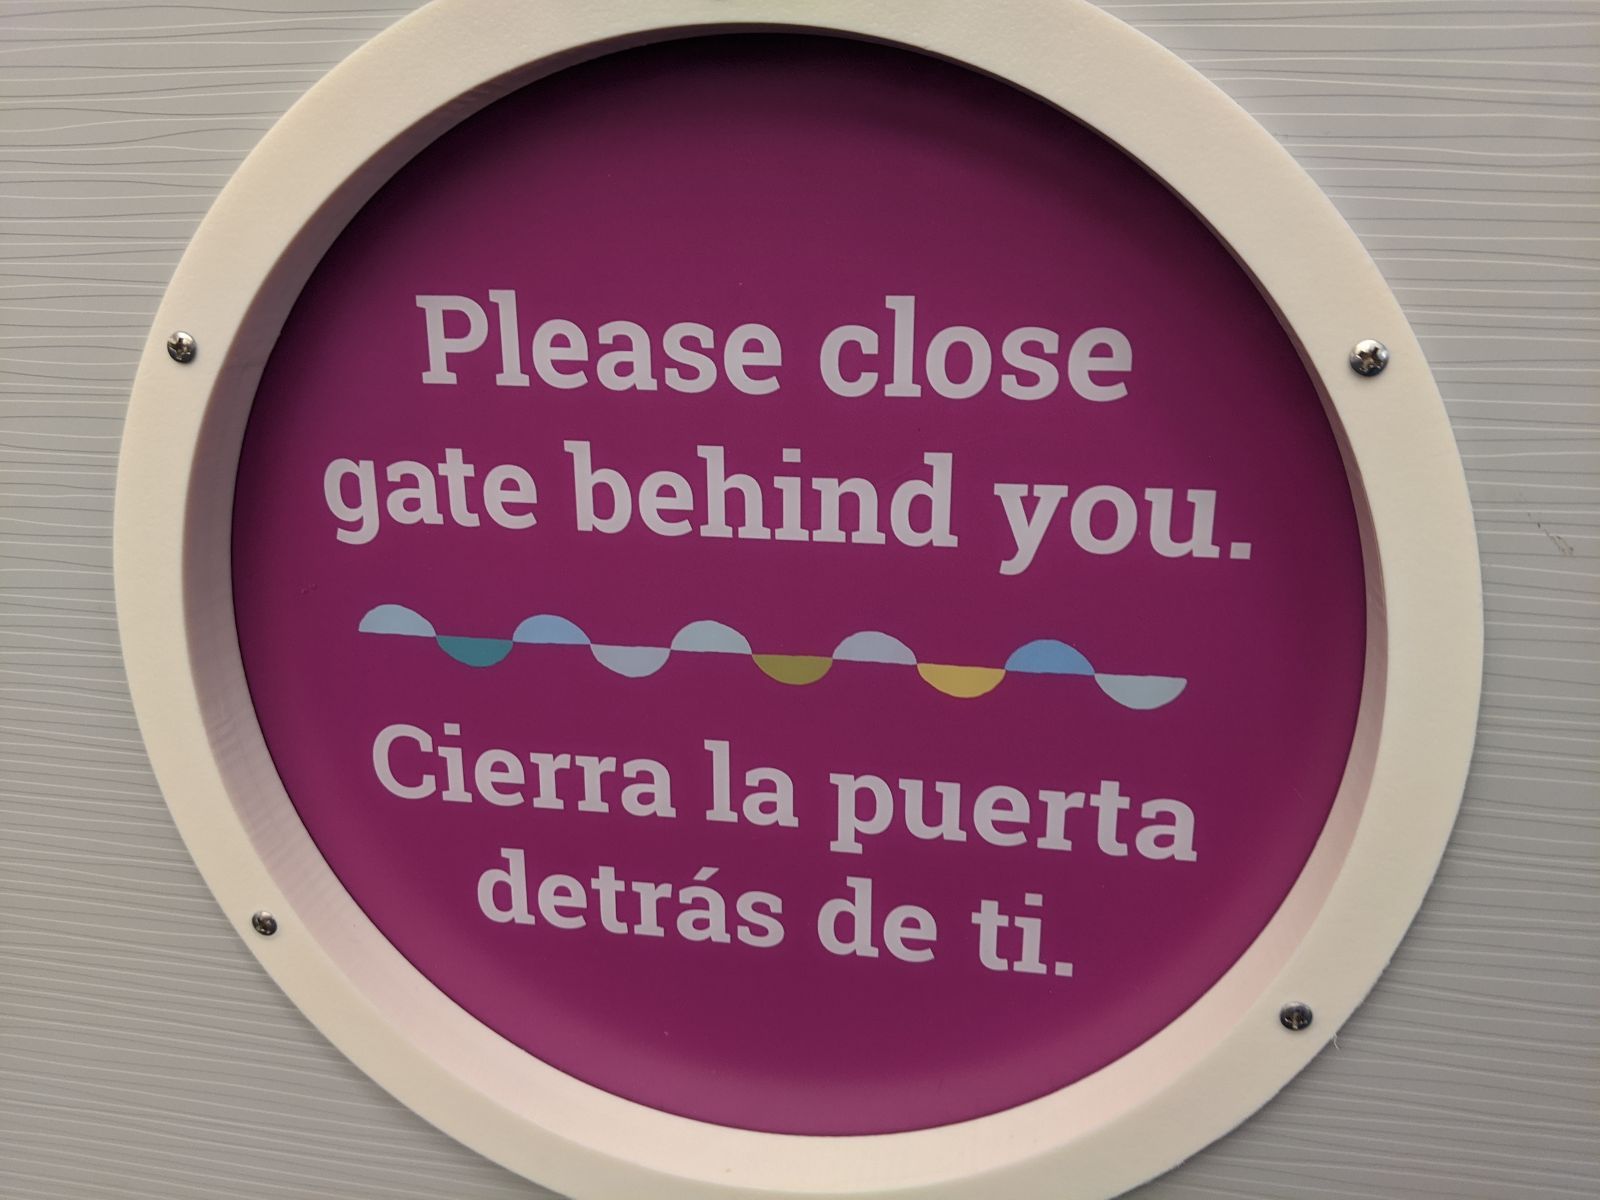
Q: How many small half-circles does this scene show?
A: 10